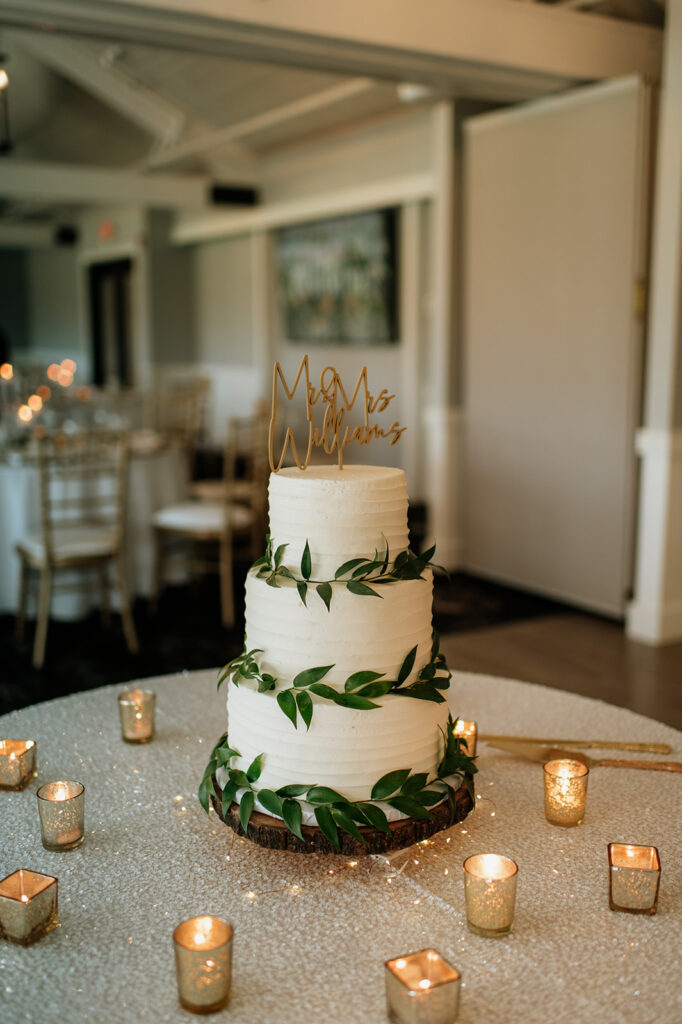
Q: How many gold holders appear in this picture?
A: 10